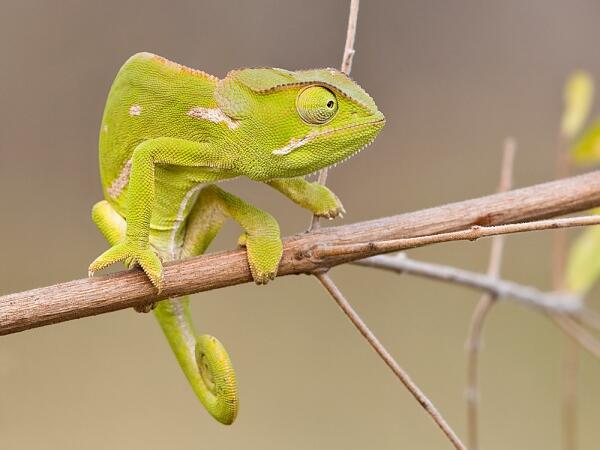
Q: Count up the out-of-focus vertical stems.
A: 2